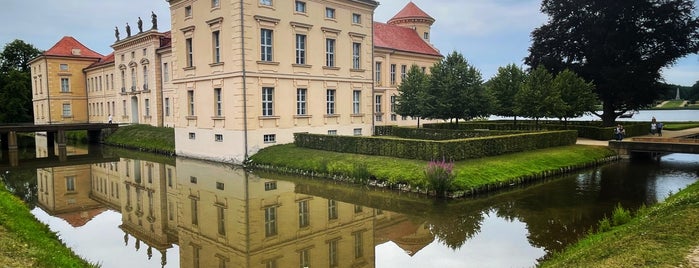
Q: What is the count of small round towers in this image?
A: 1